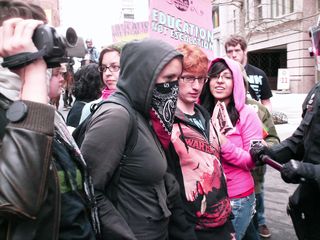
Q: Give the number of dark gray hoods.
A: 1